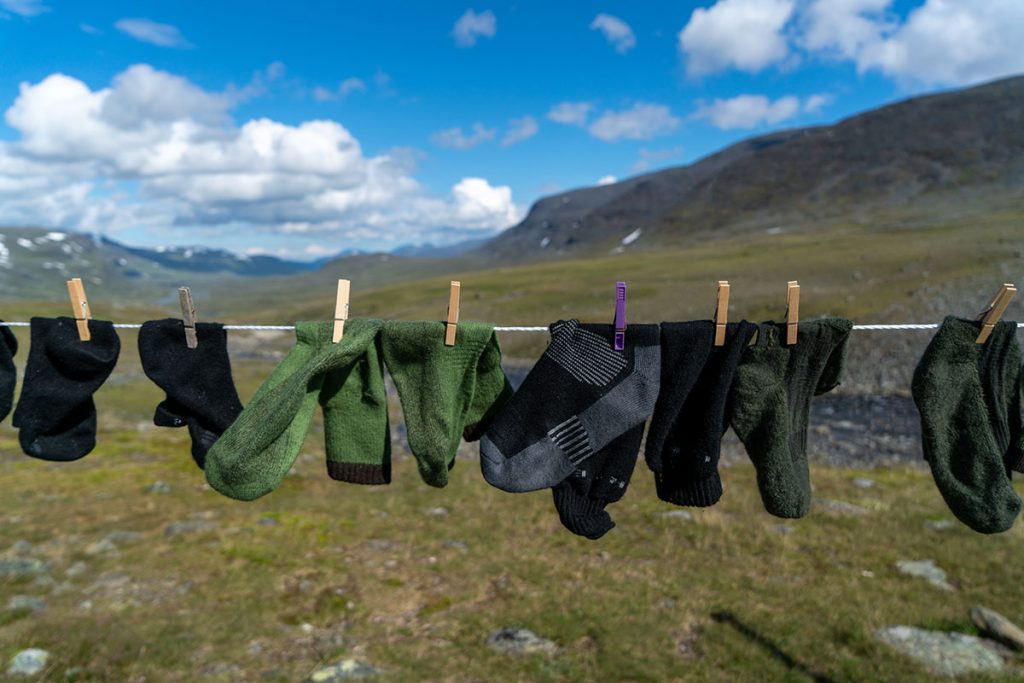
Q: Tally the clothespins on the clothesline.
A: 8